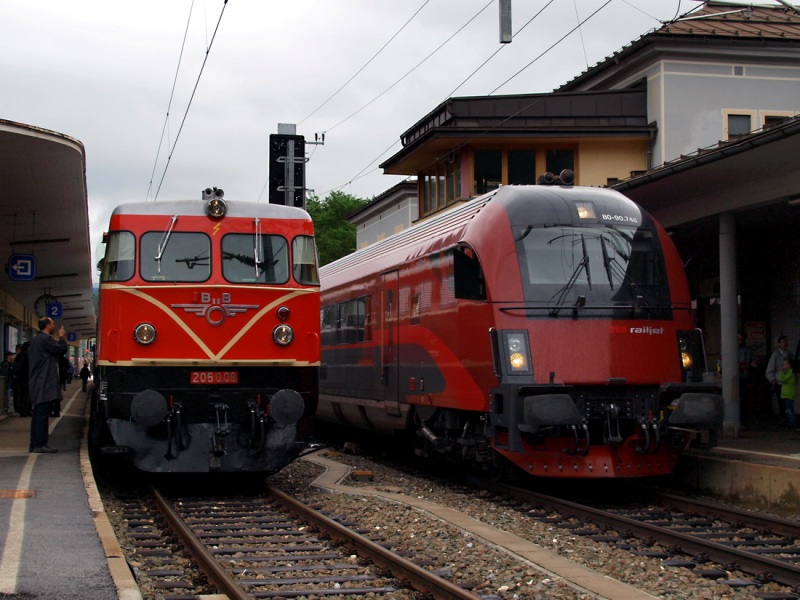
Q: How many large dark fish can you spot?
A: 0